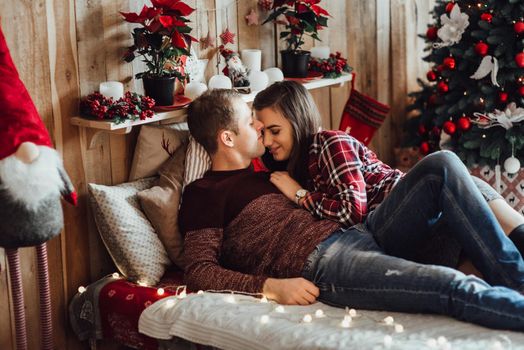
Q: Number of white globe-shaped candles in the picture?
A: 4